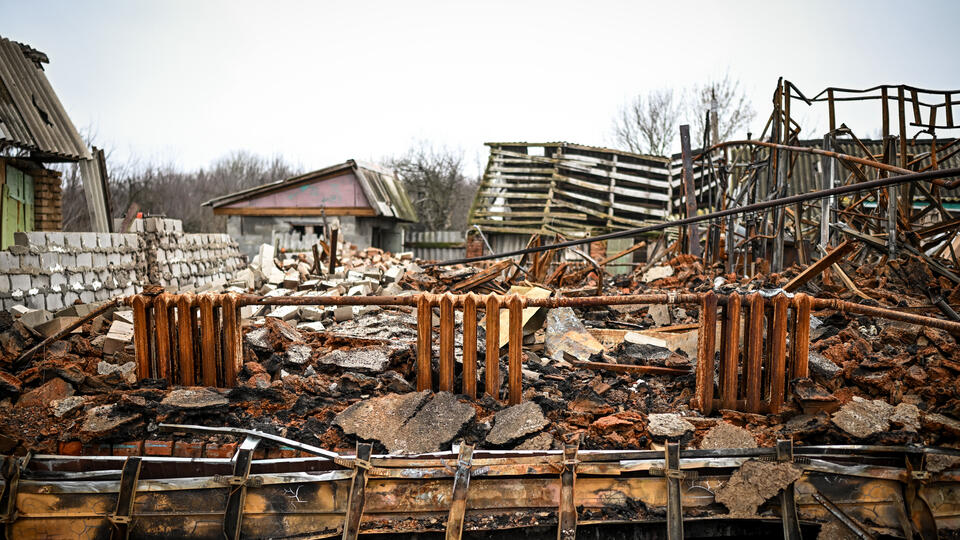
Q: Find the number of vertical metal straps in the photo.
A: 9